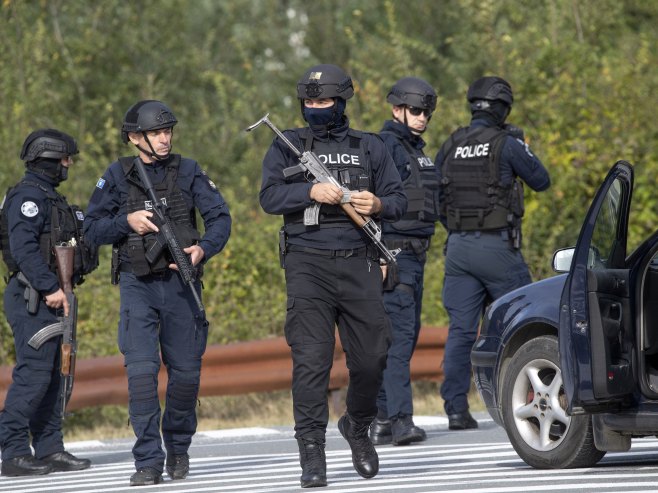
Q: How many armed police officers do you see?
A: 5